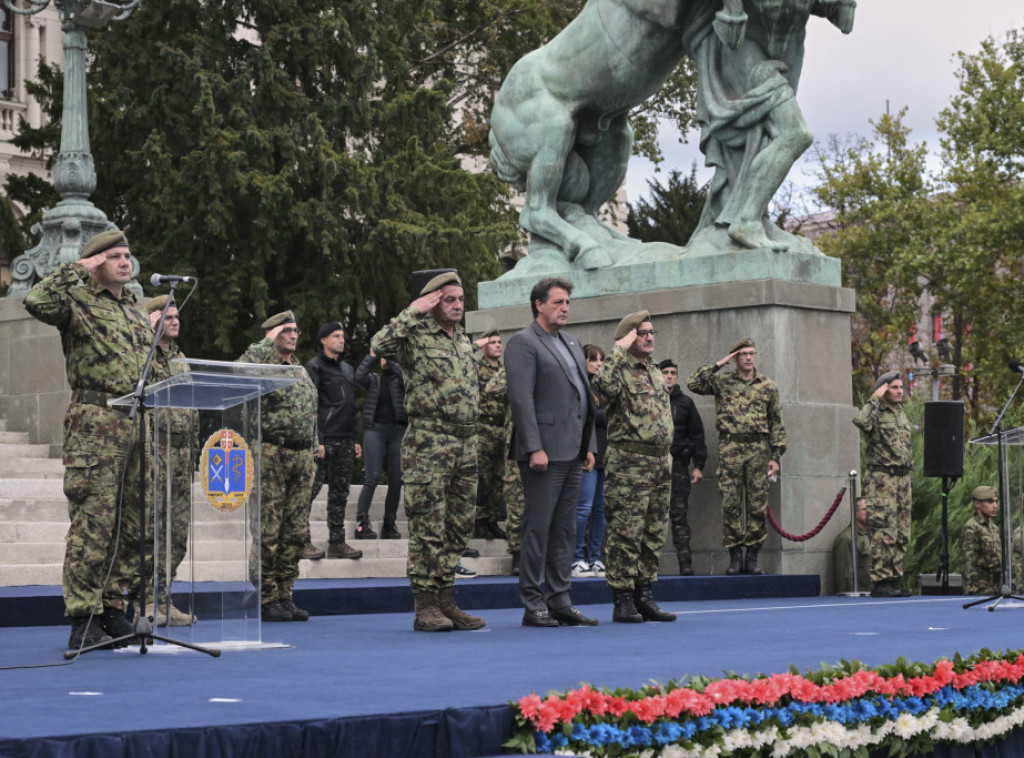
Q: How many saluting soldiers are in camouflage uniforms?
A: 8